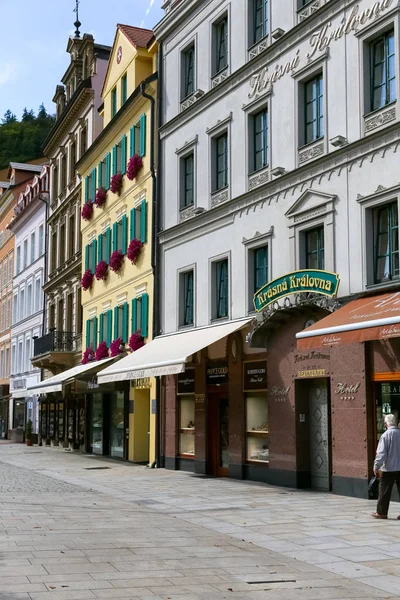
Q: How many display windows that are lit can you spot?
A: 2